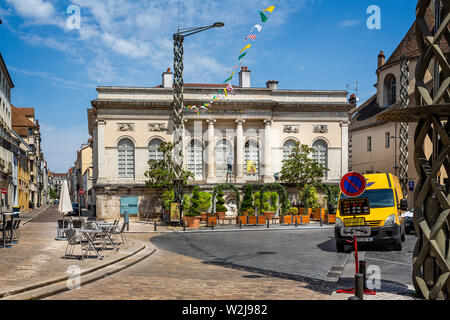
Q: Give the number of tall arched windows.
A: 7